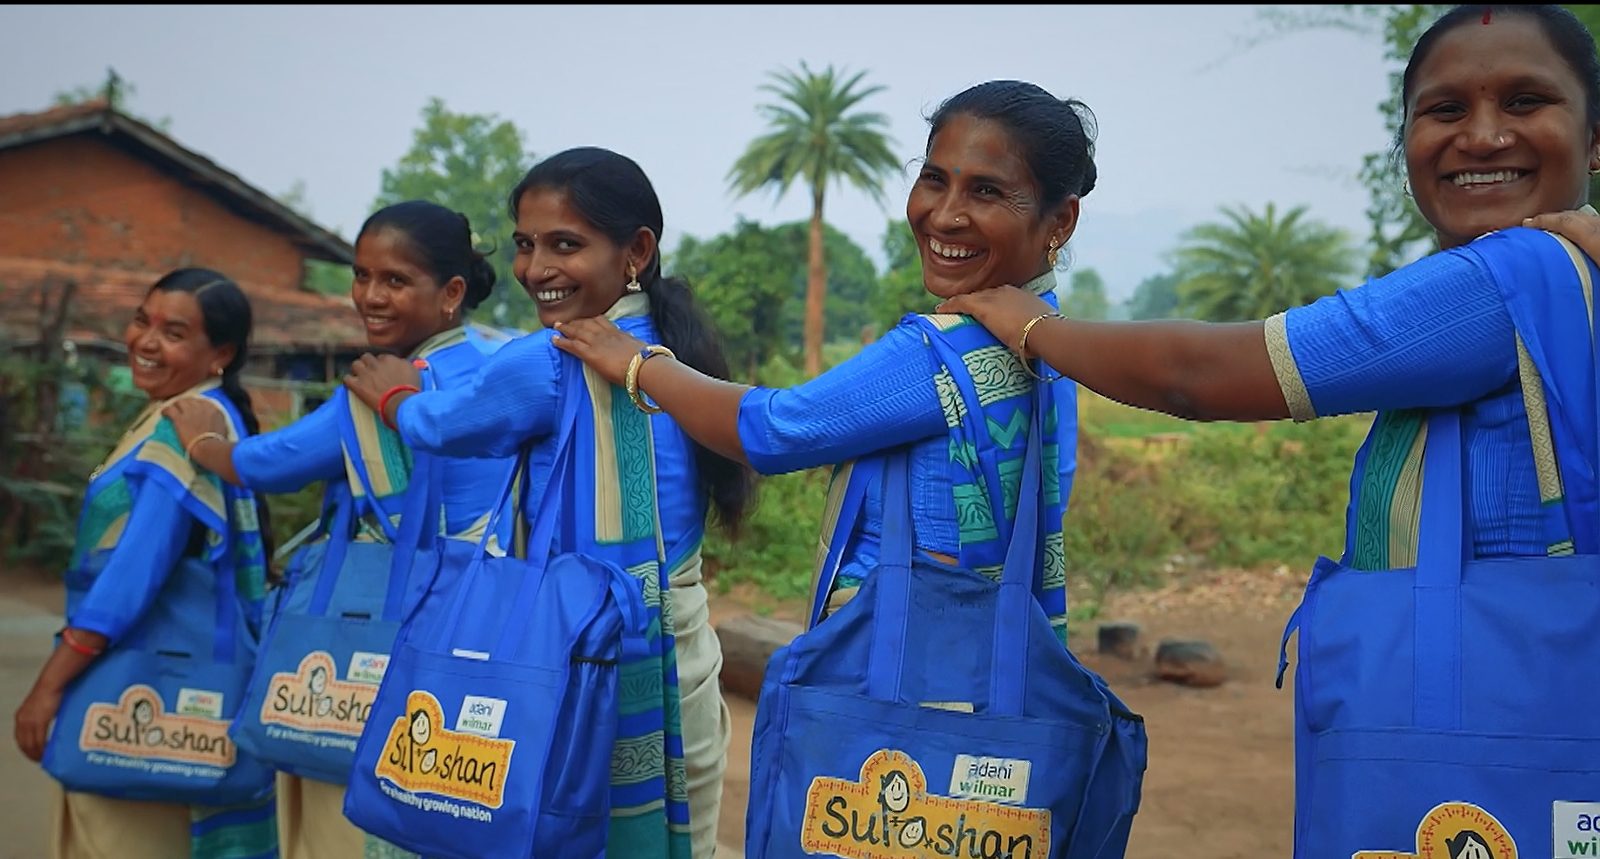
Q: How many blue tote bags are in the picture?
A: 5